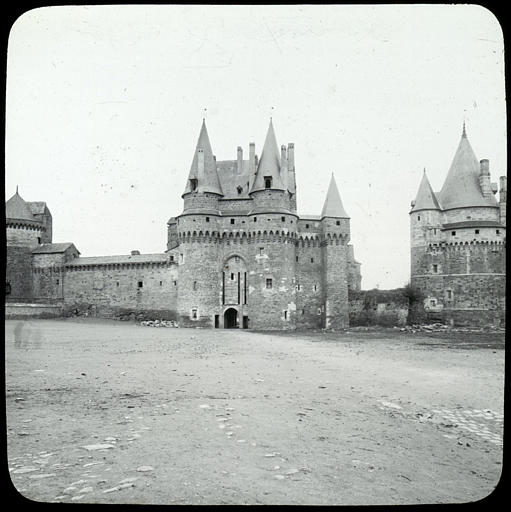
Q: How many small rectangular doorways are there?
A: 2